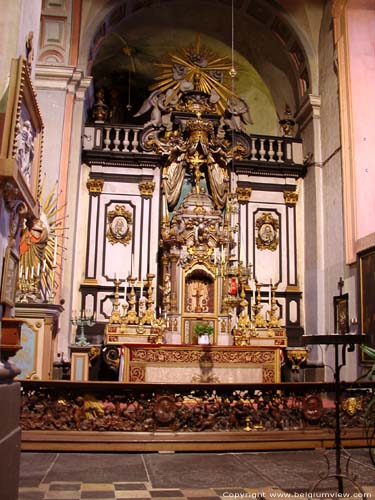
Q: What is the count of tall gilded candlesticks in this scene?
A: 6